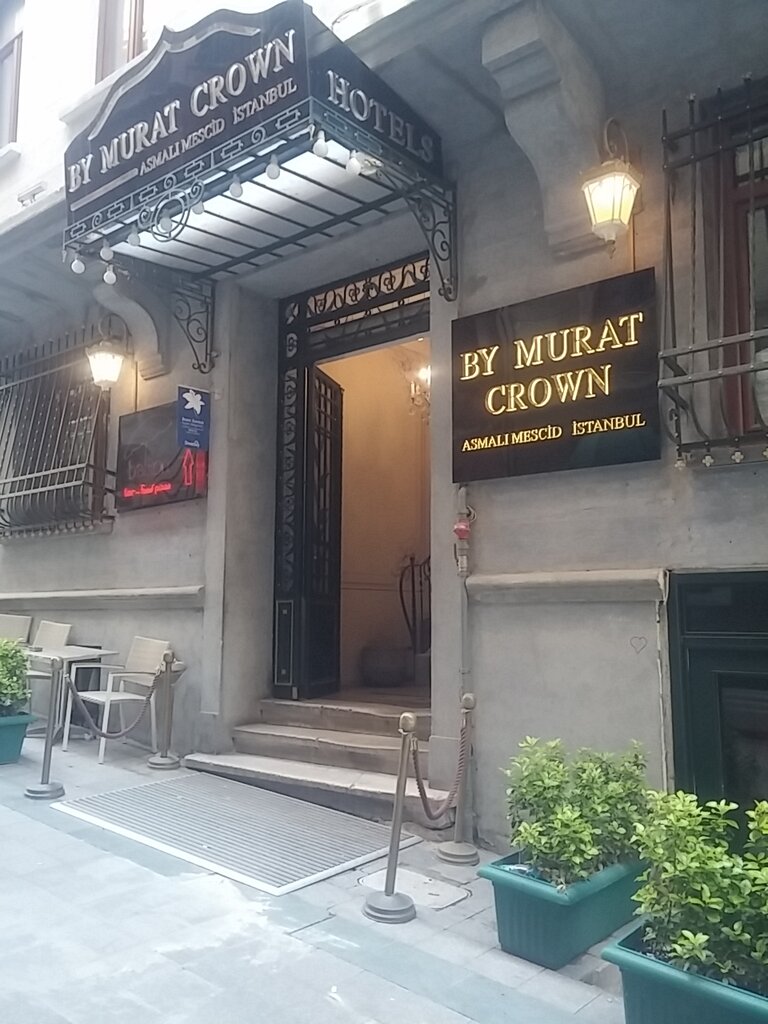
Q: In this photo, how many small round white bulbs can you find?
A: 10